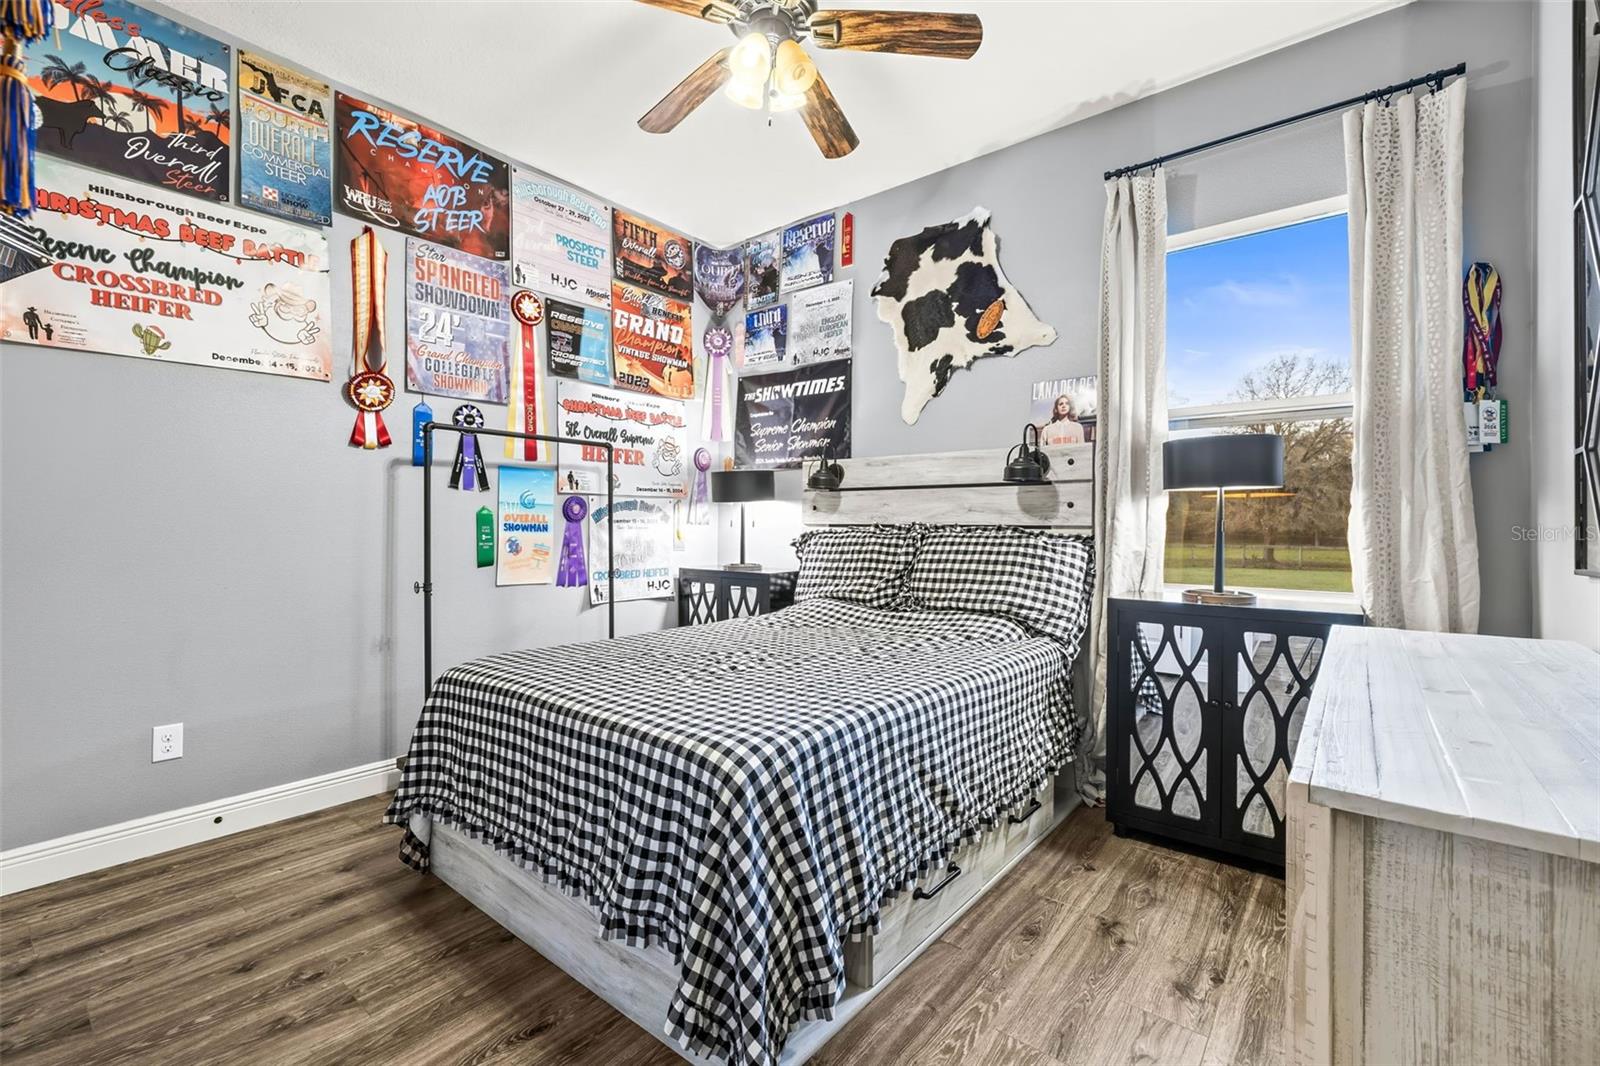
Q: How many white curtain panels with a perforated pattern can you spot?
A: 2